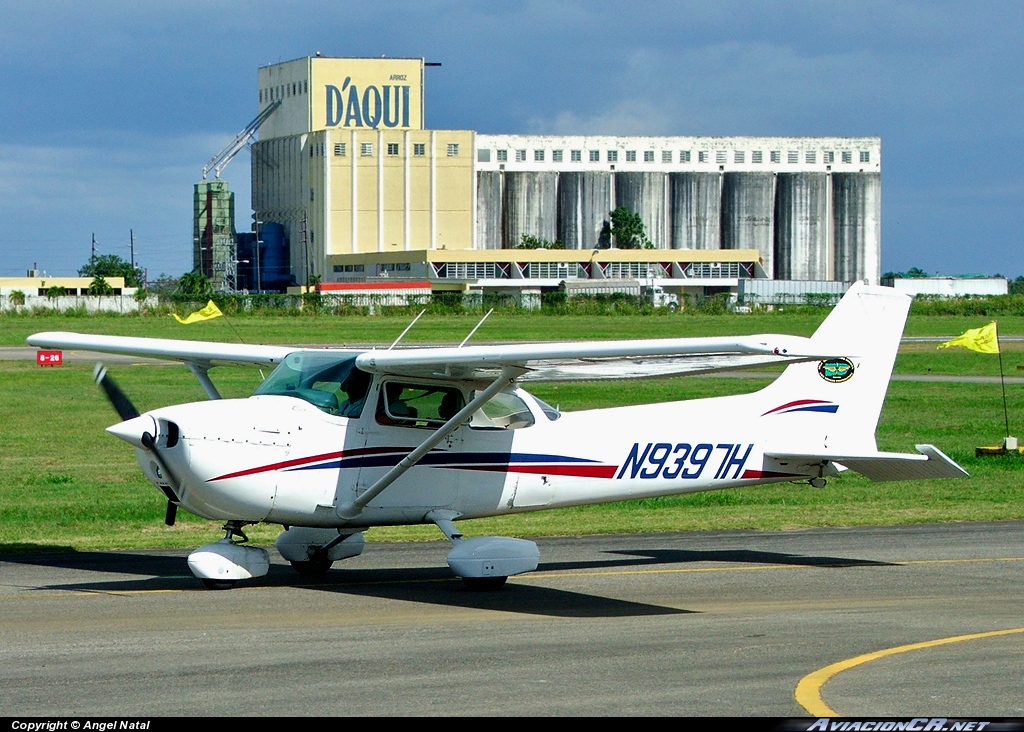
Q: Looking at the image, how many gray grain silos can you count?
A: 8